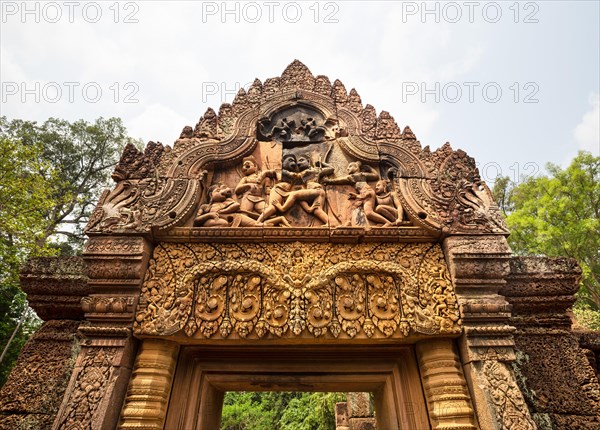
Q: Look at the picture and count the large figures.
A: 6